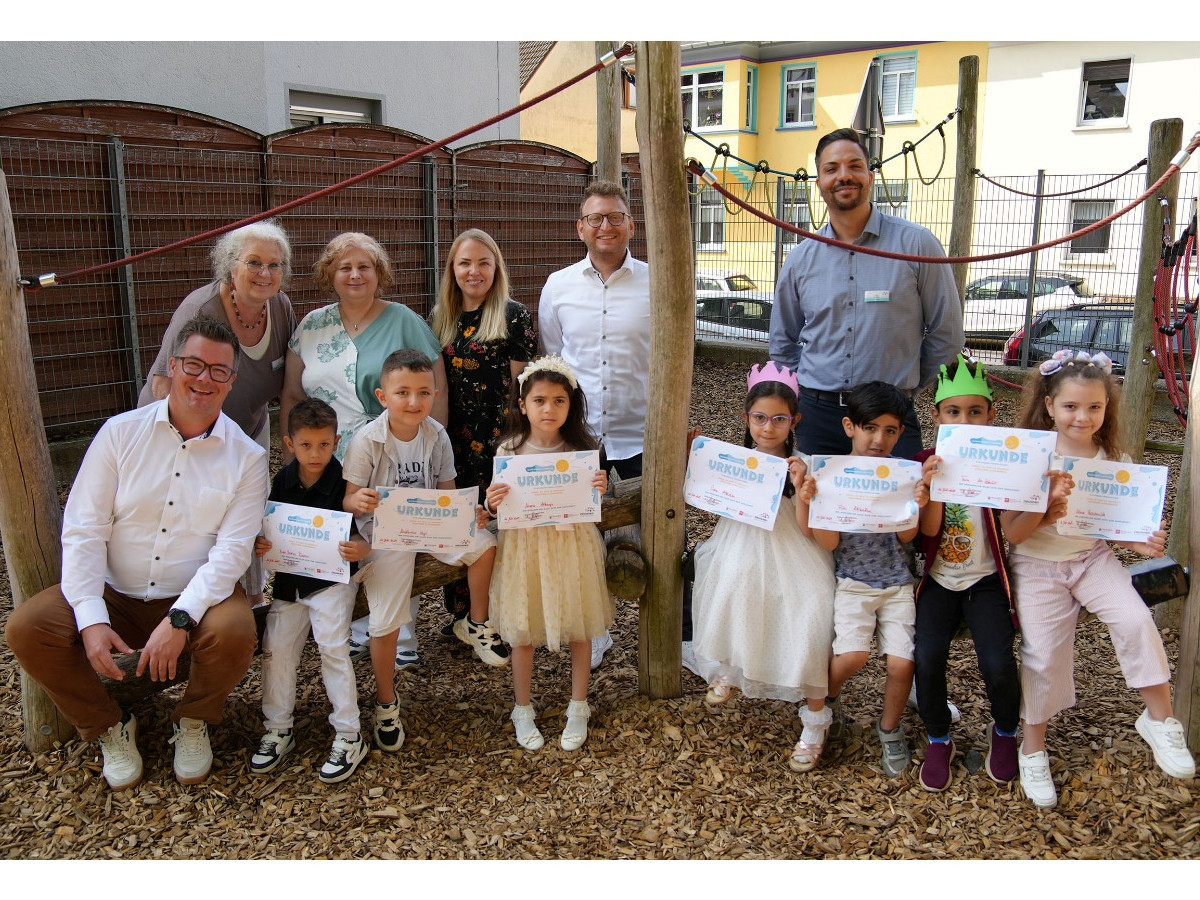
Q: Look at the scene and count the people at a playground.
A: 13